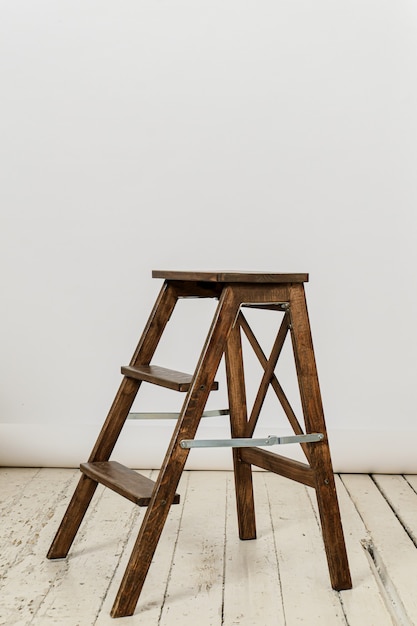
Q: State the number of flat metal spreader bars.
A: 2